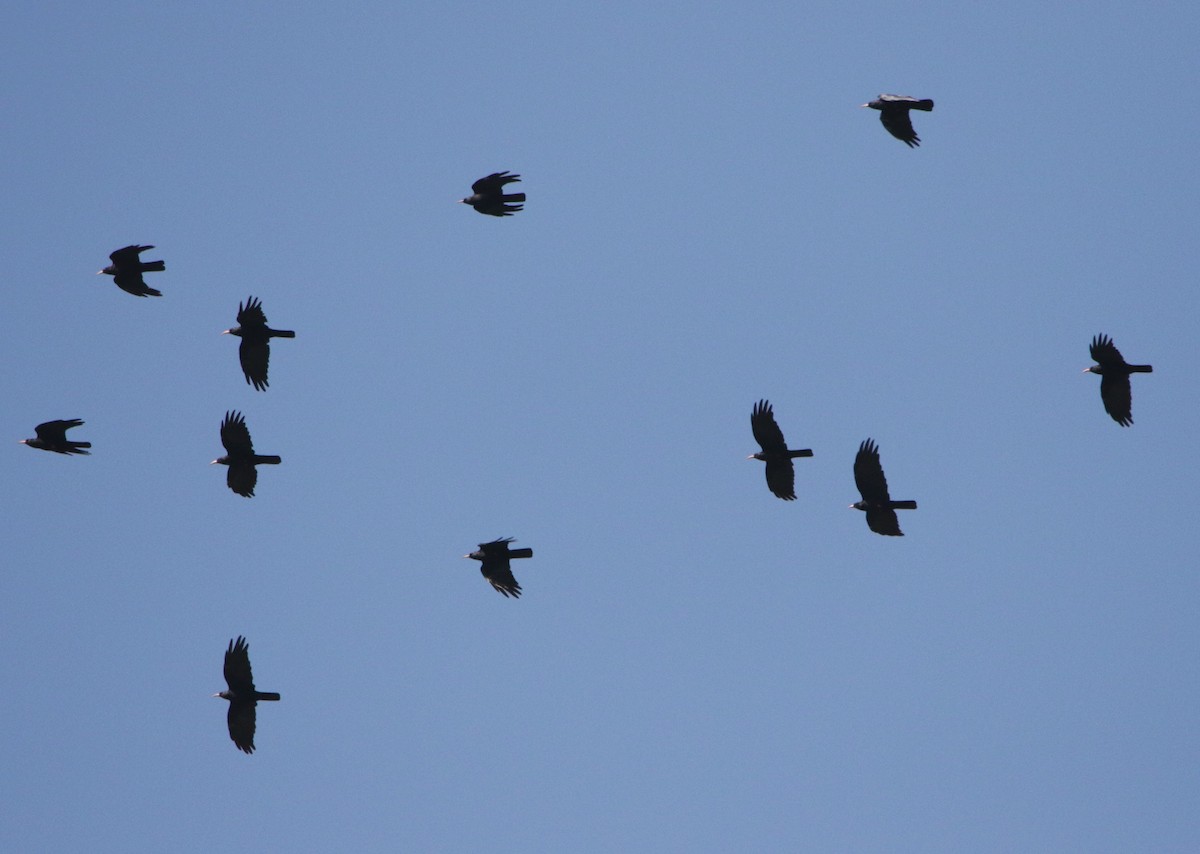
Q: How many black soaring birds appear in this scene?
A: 11